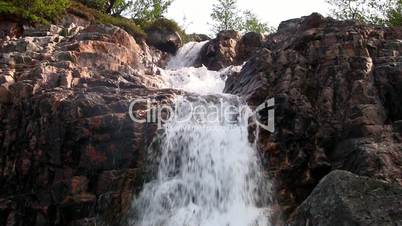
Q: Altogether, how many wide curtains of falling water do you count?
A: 1